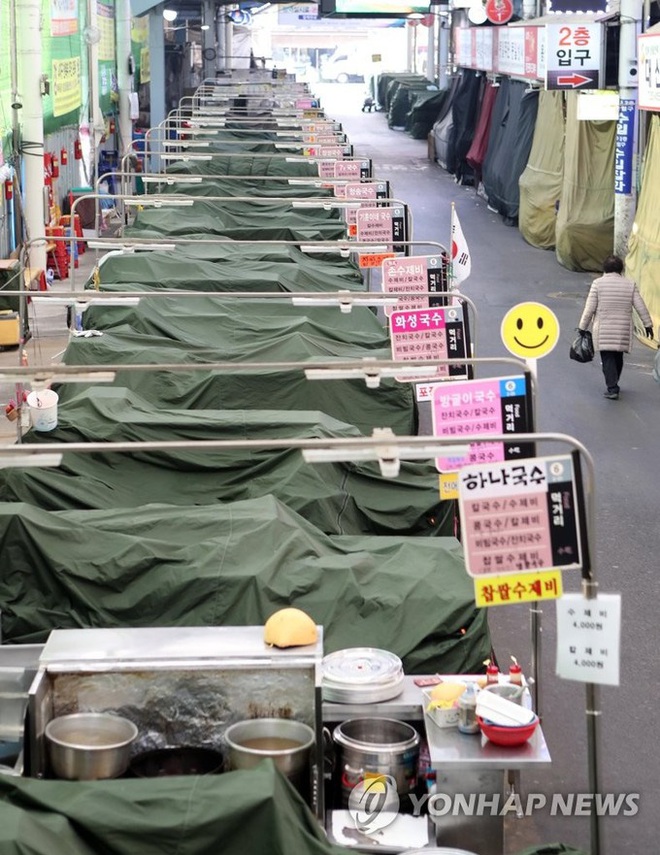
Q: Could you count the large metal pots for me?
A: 3